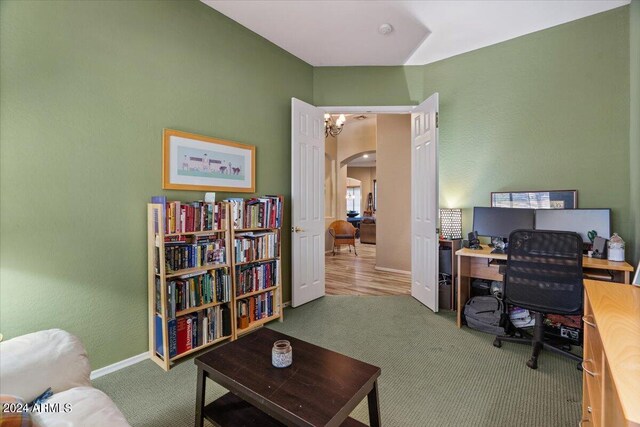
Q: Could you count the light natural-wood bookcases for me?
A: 2